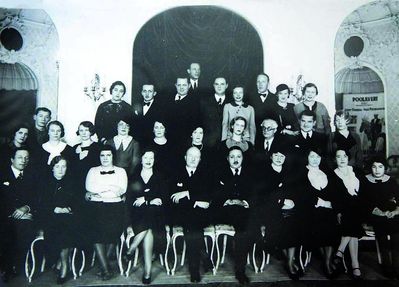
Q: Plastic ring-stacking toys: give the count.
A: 0